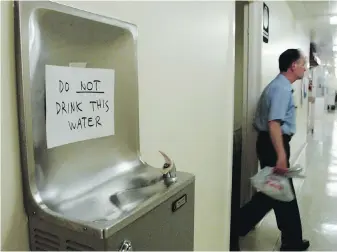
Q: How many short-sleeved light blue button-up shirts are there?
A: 1